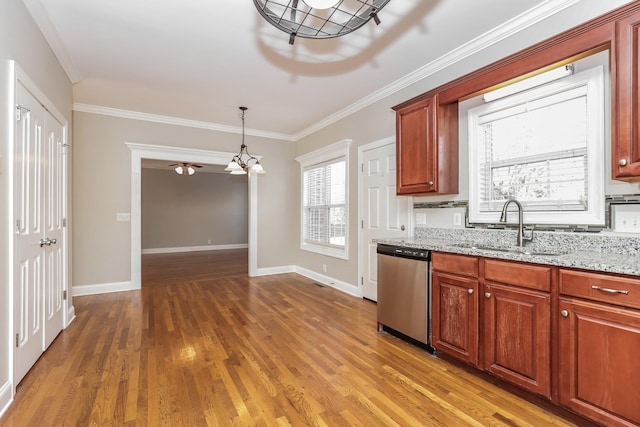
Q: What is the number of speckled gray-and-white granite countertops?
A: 1